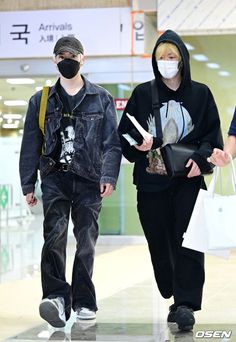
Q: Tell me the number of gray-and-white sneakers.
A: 2